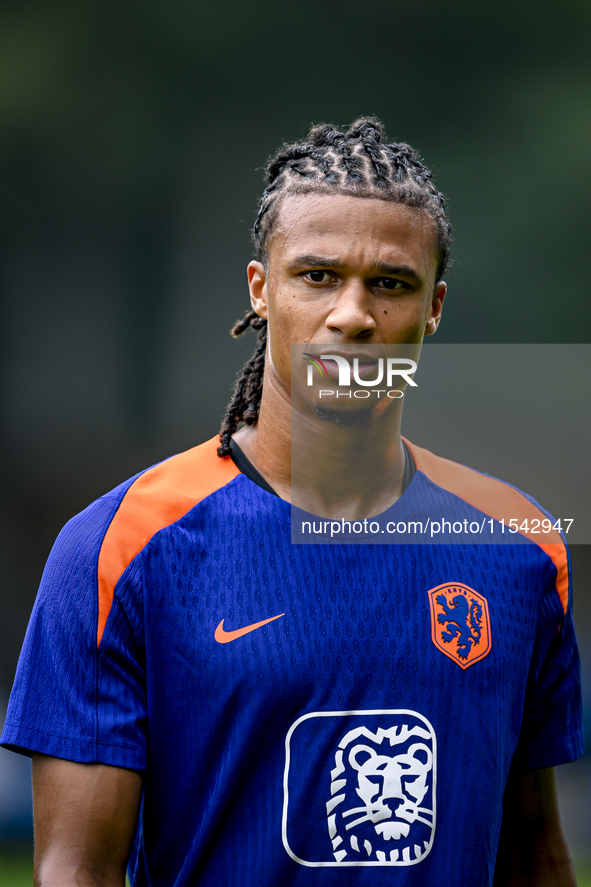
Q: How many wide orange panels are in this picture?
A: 2